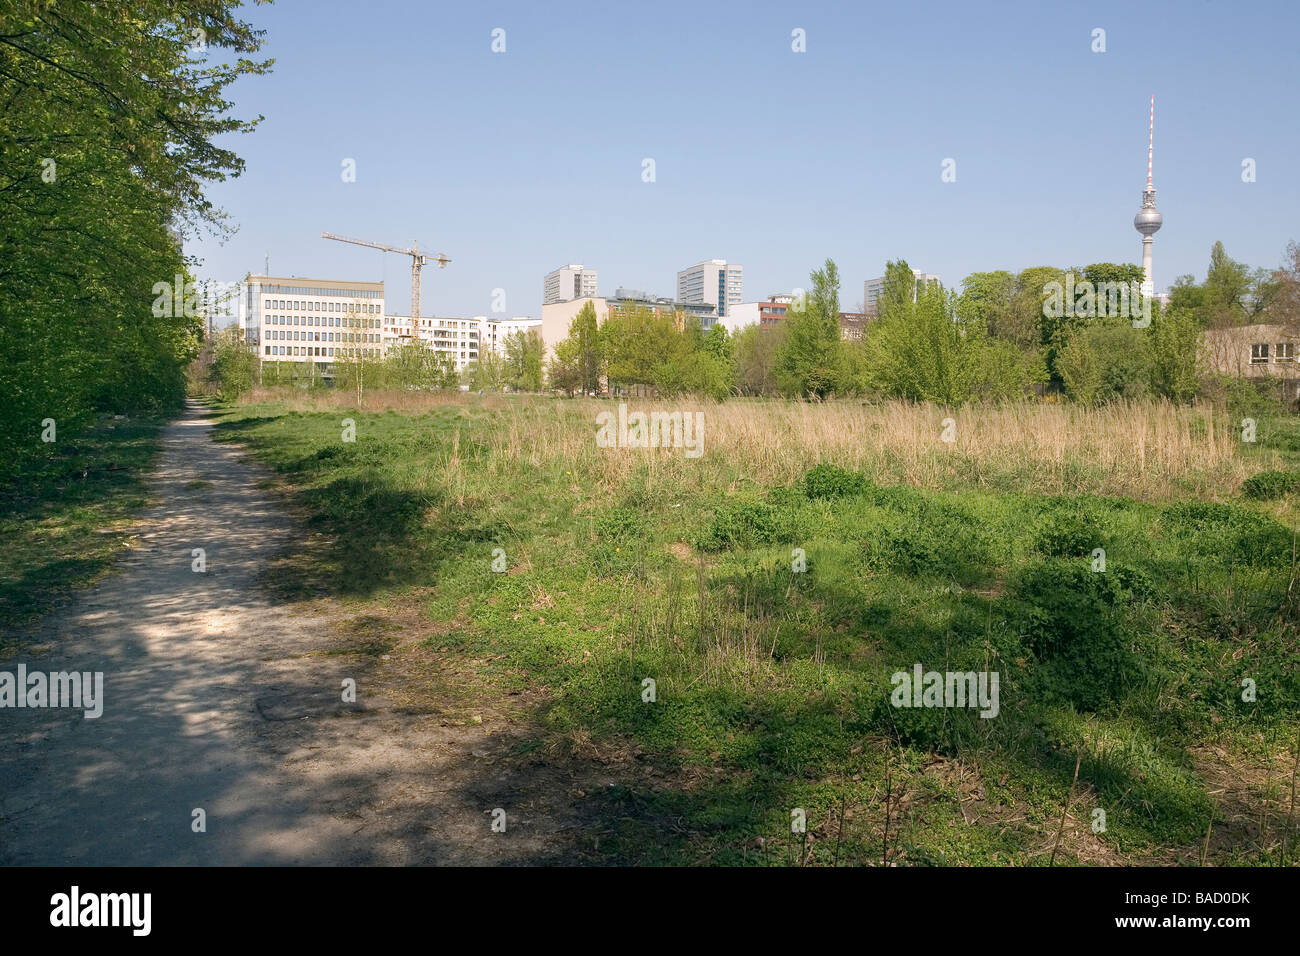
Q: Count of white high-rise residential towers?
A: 3